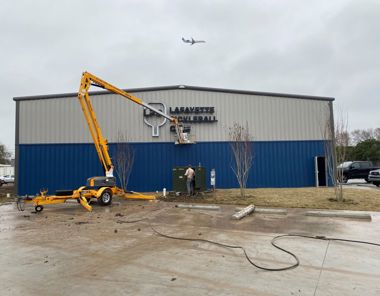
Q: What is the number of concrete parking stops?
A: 3